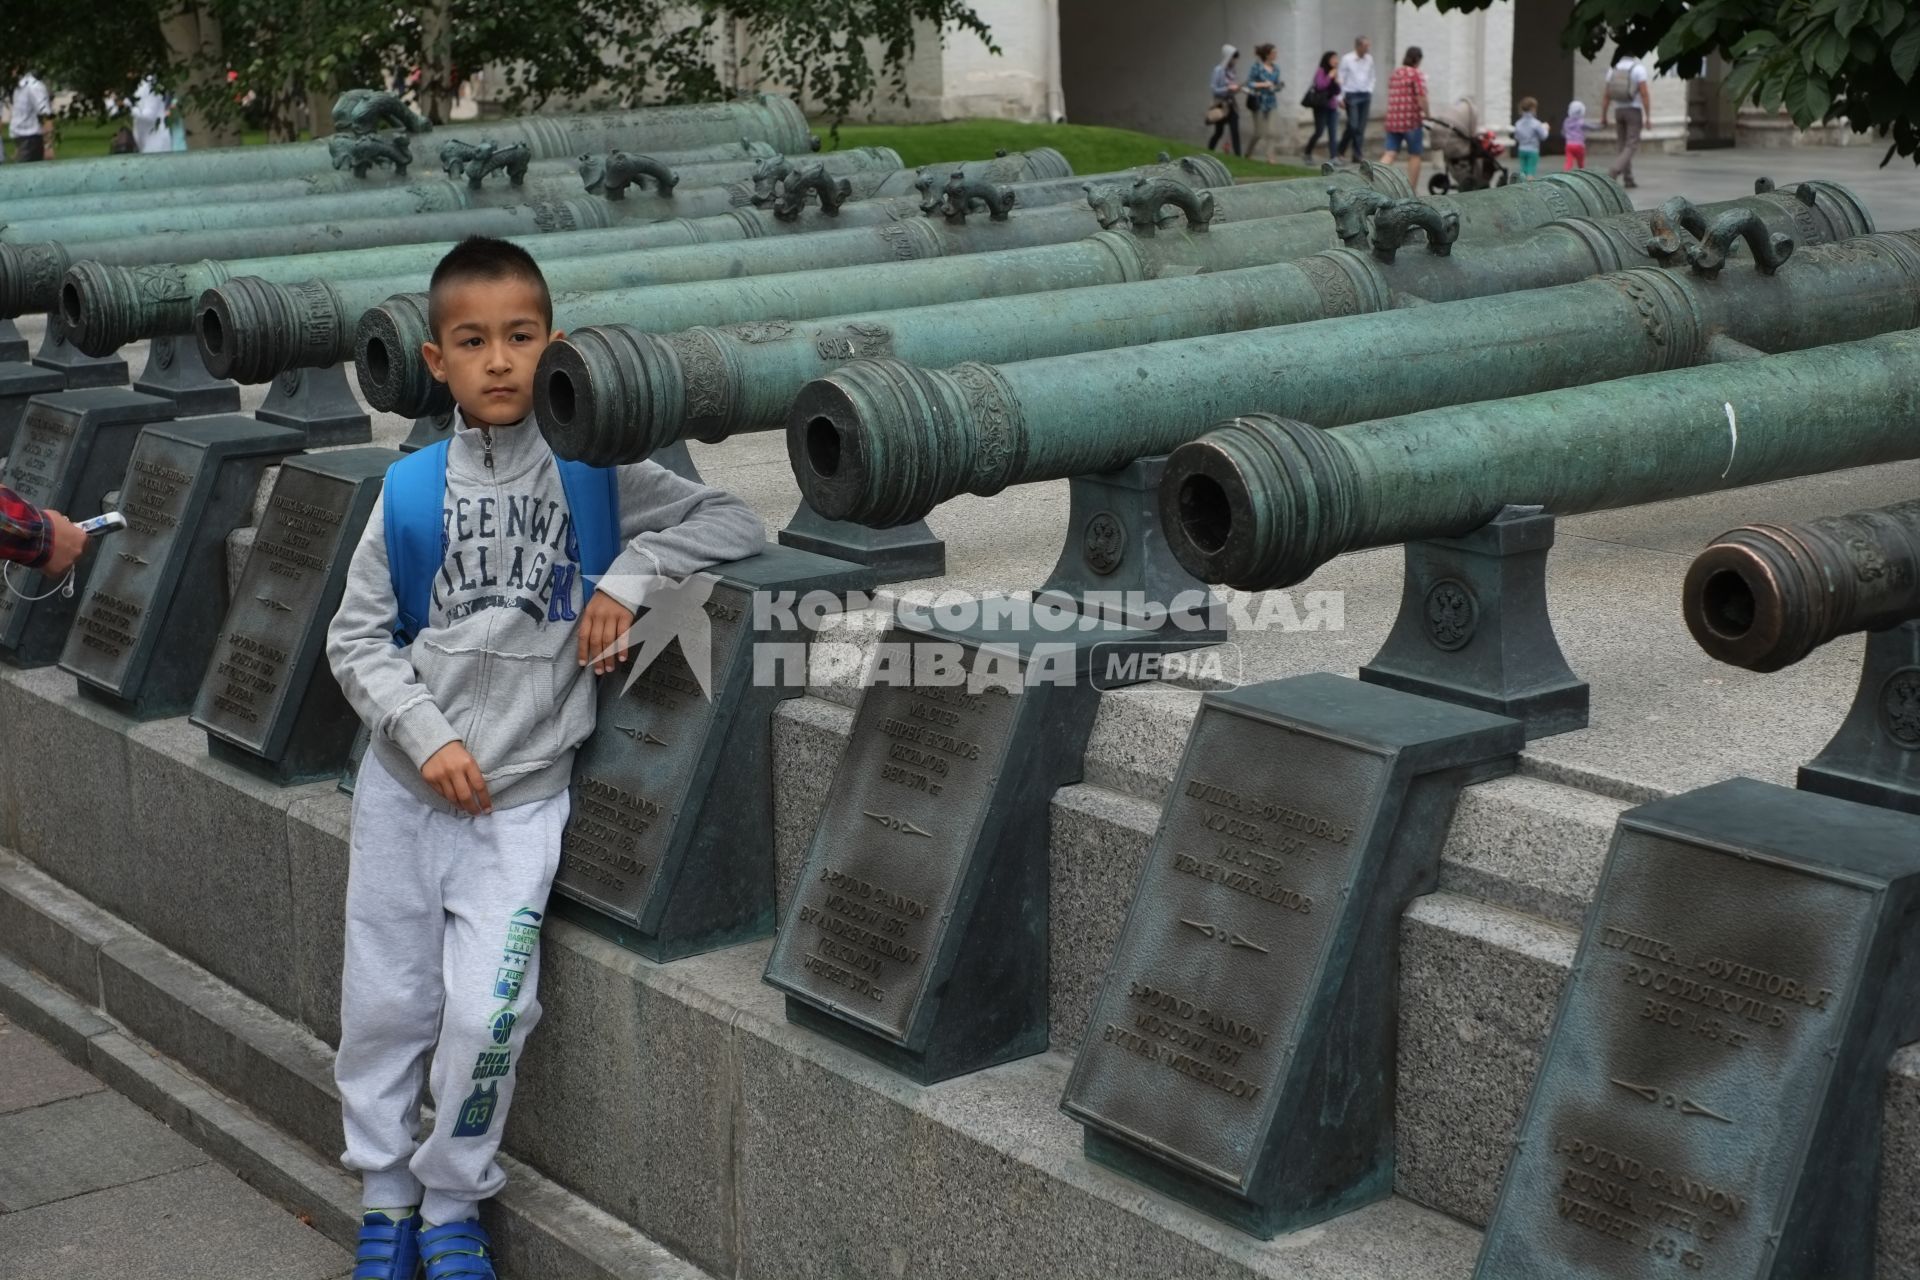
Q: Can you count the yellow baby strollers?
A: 0